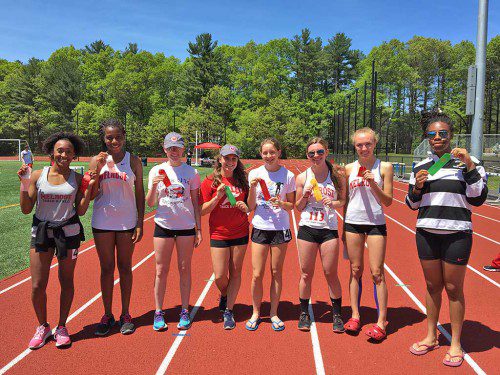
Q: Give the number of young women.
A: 8